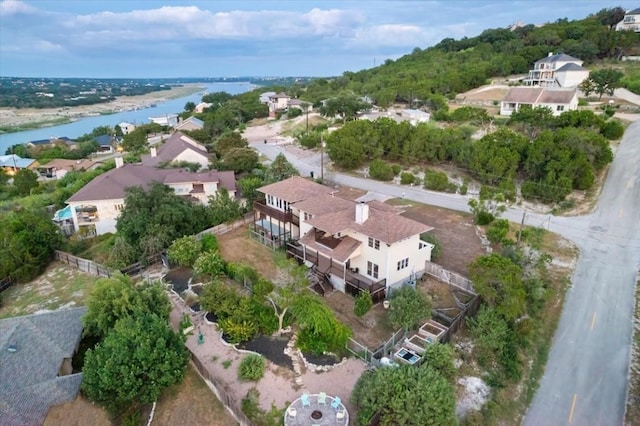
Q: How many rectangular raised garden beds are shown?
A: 3